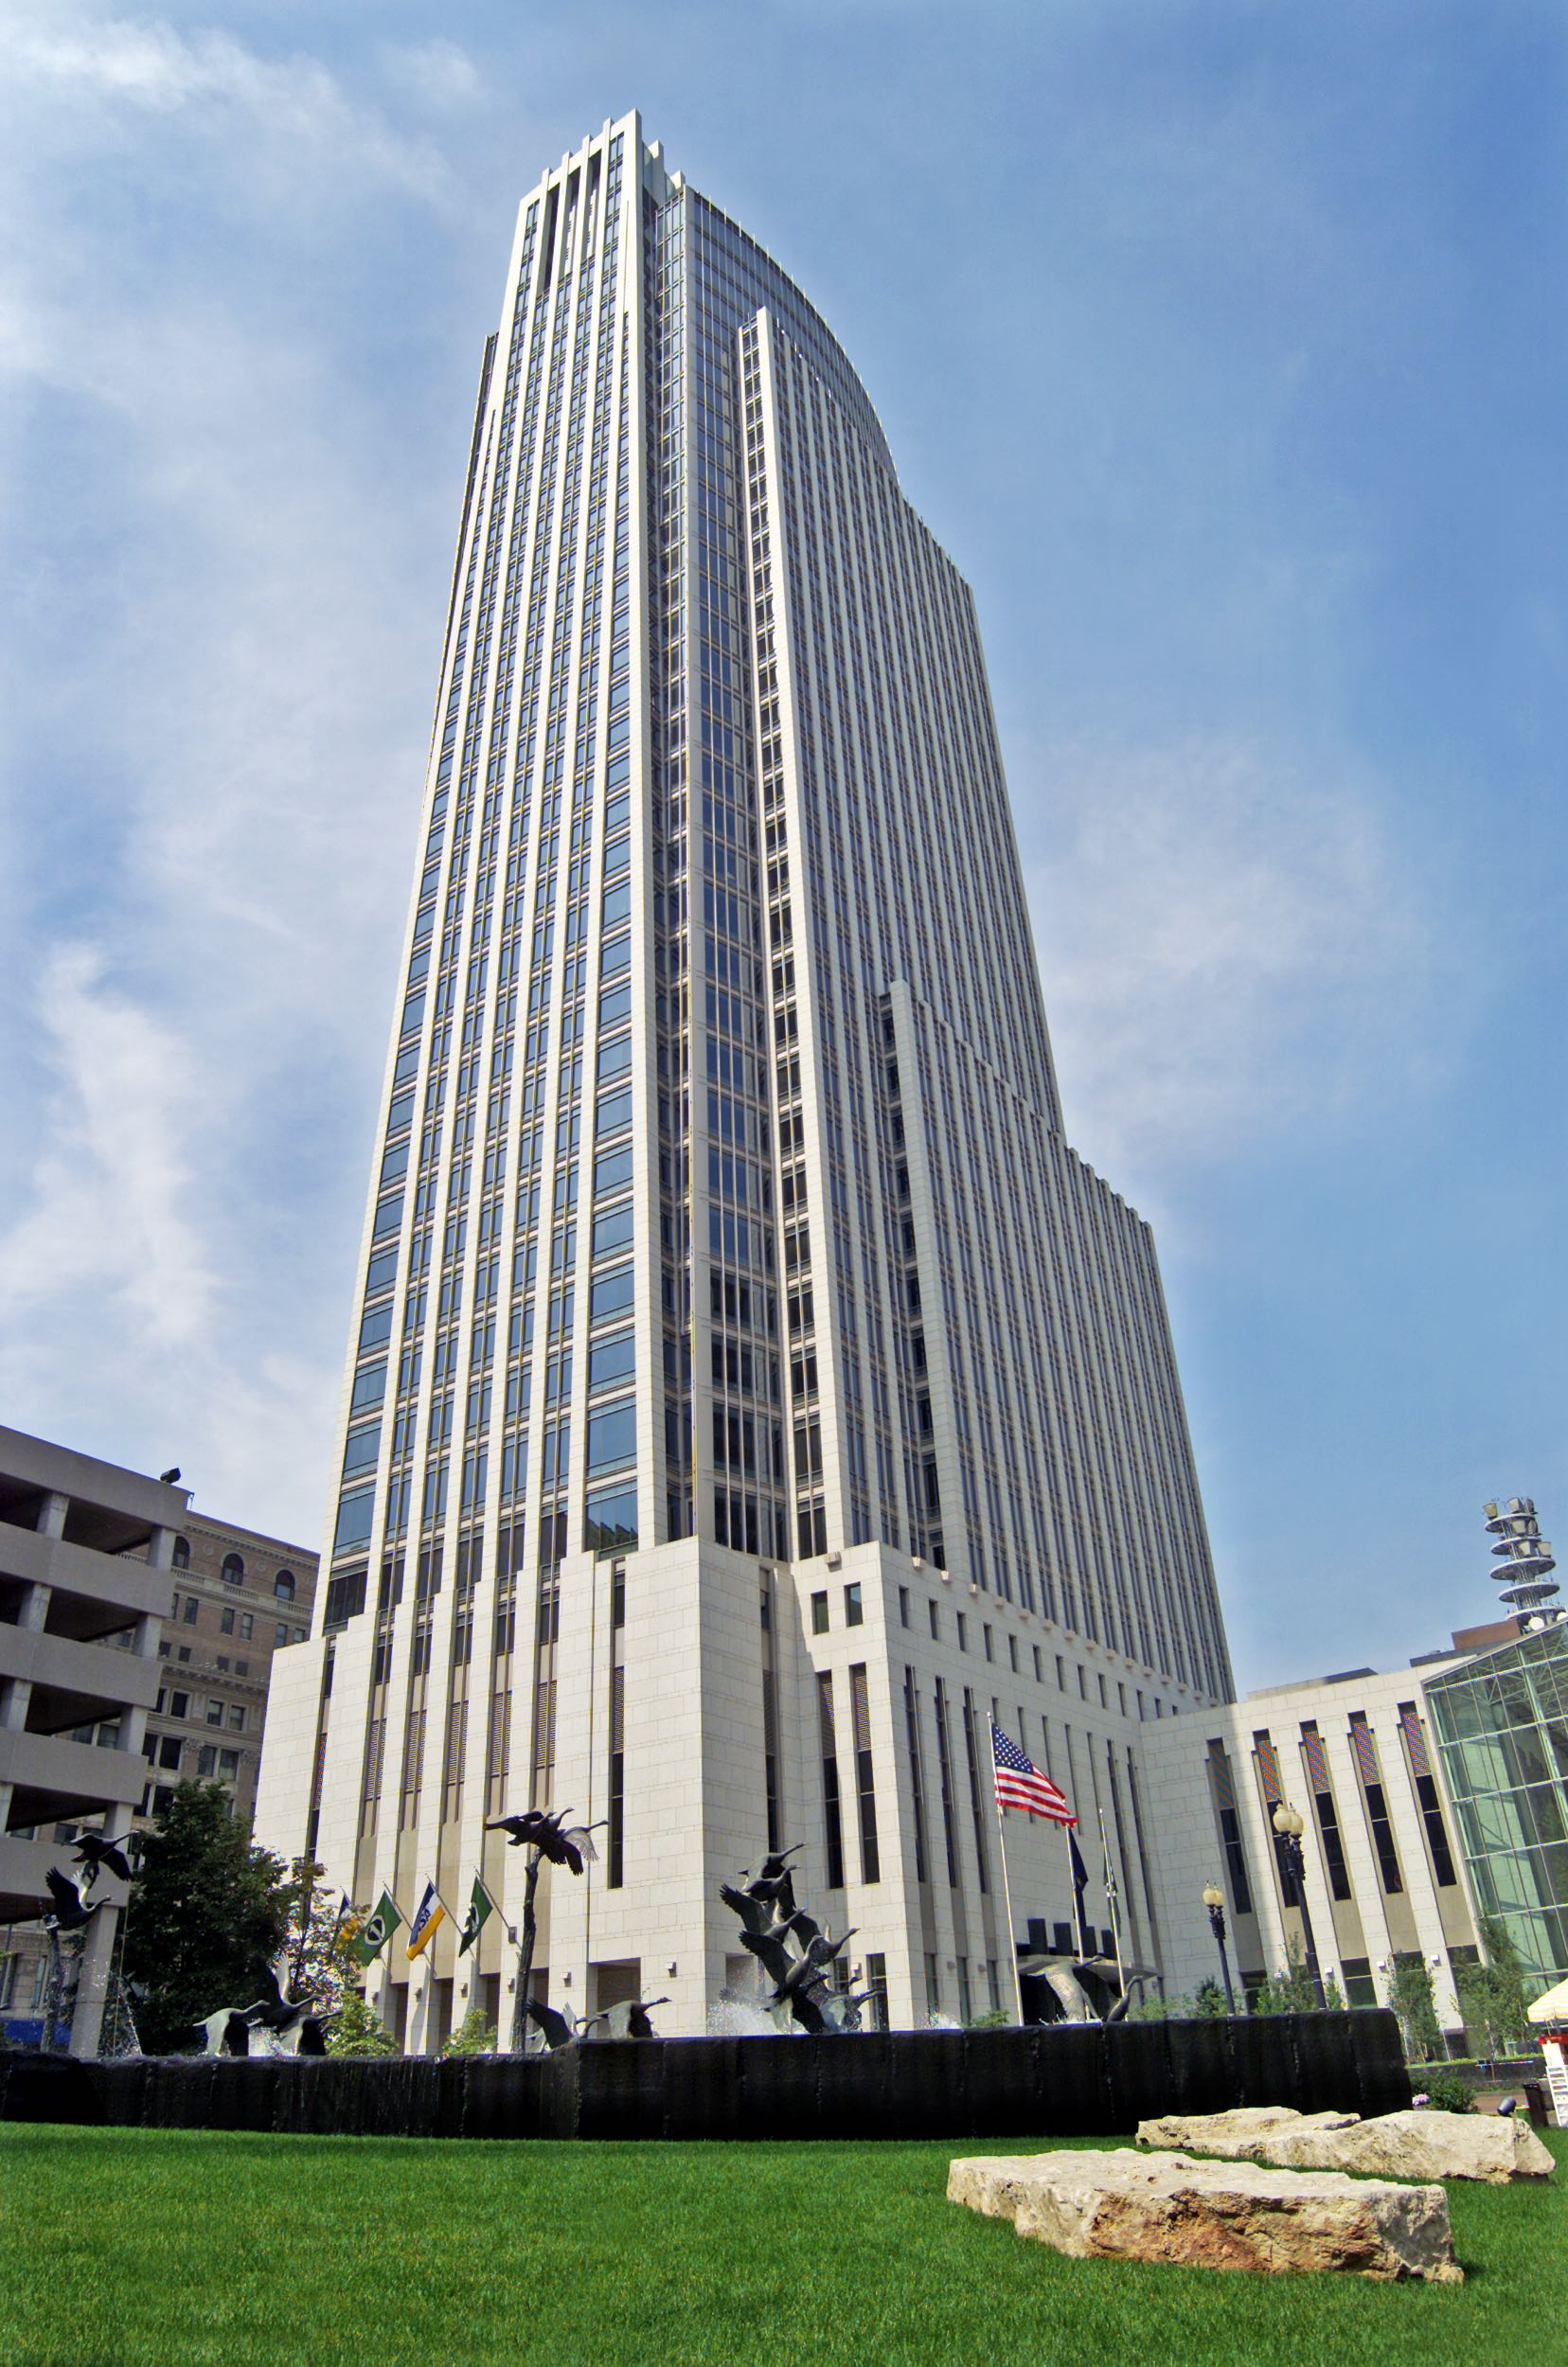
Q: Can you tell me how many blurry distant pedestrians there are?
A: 0